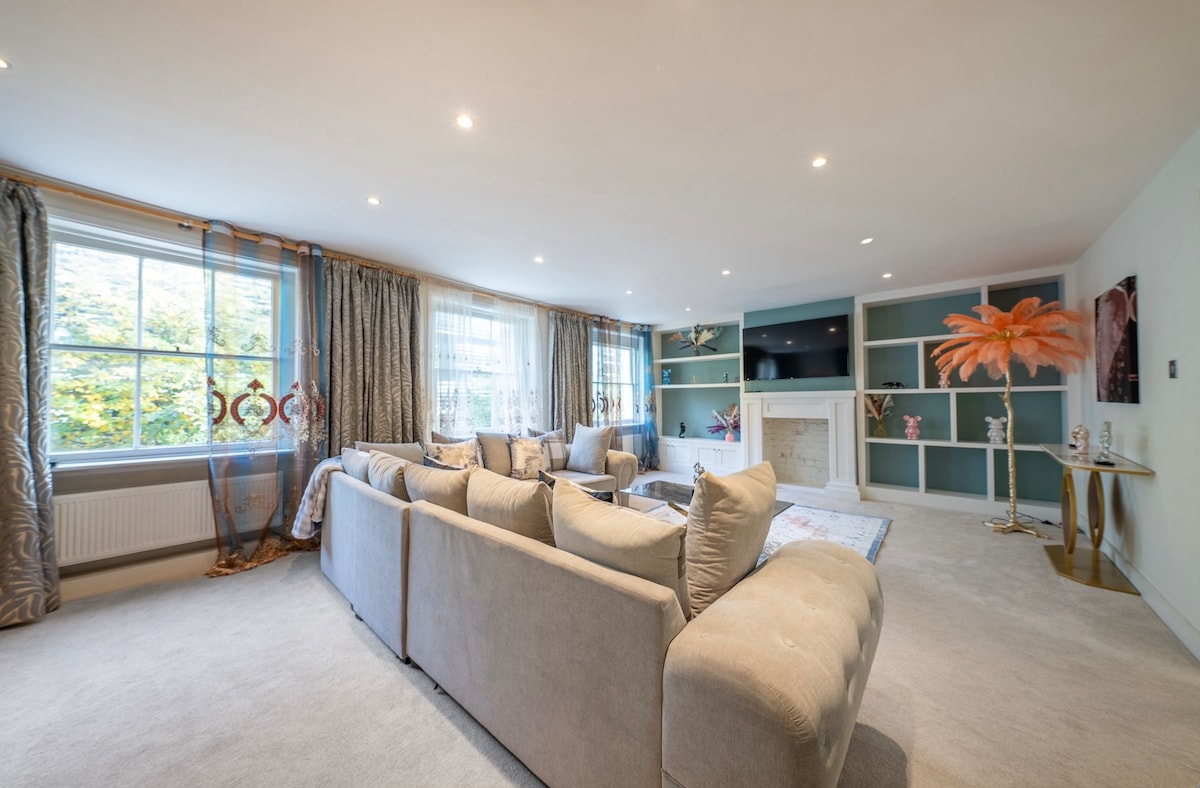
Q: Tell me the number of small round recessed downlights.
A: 10